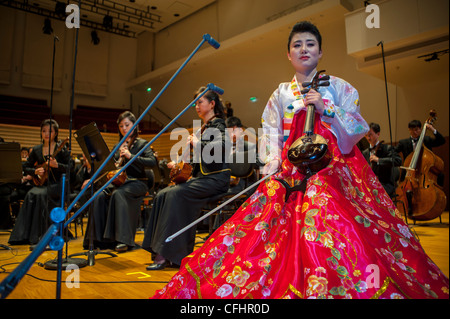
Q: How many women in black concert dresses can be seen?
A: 3